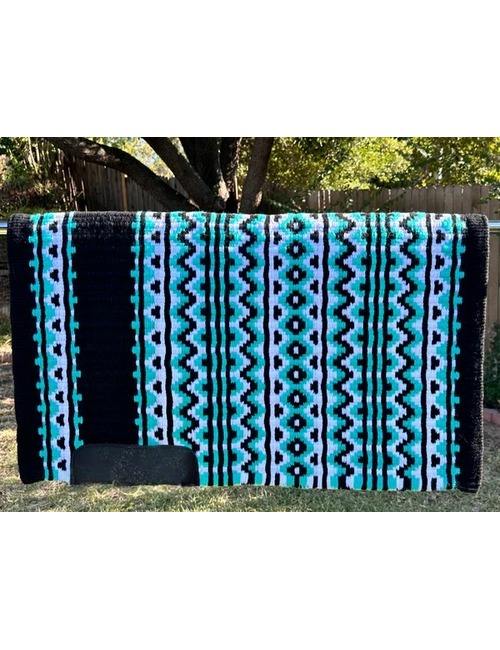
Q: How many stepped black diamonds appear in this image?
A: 11